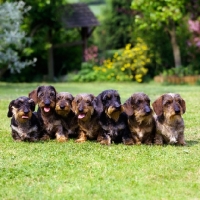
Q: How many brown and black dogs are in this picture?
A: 7